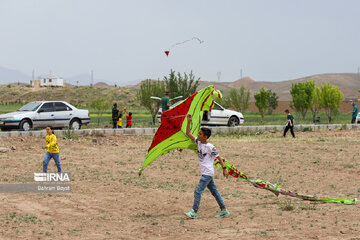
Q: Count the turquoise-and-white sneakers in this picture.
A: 2